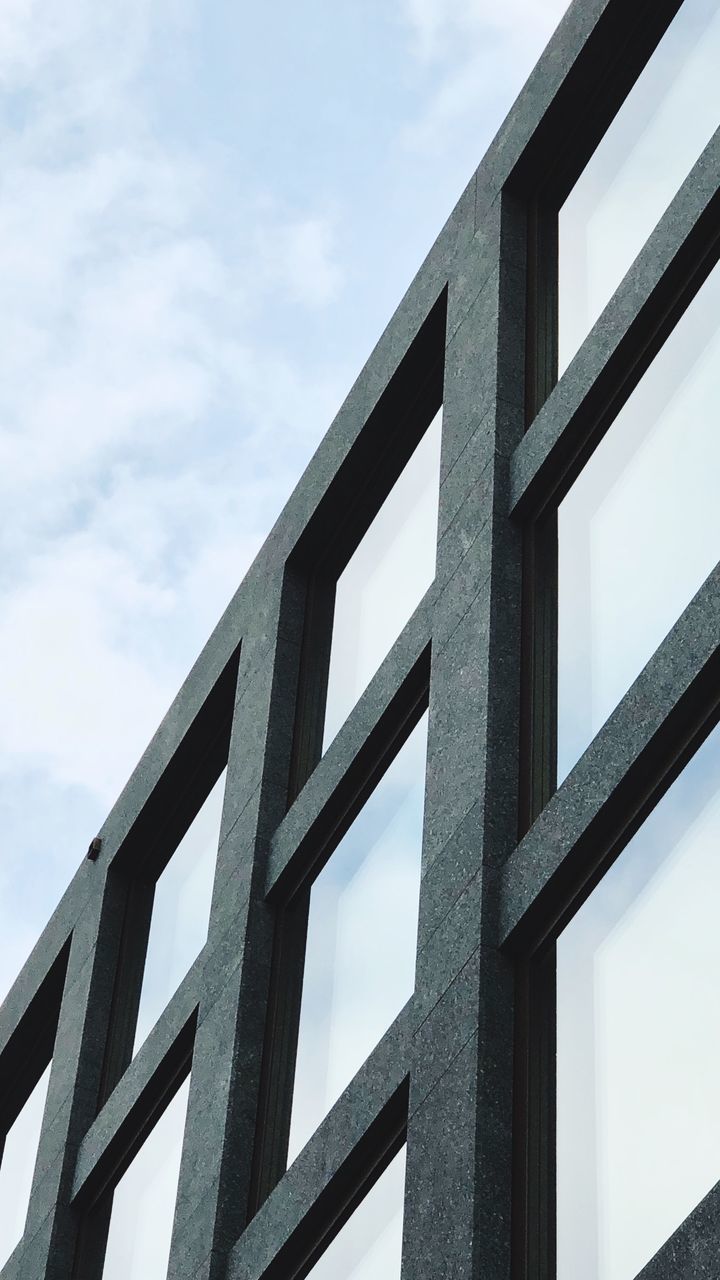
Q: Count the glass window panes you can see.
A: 9